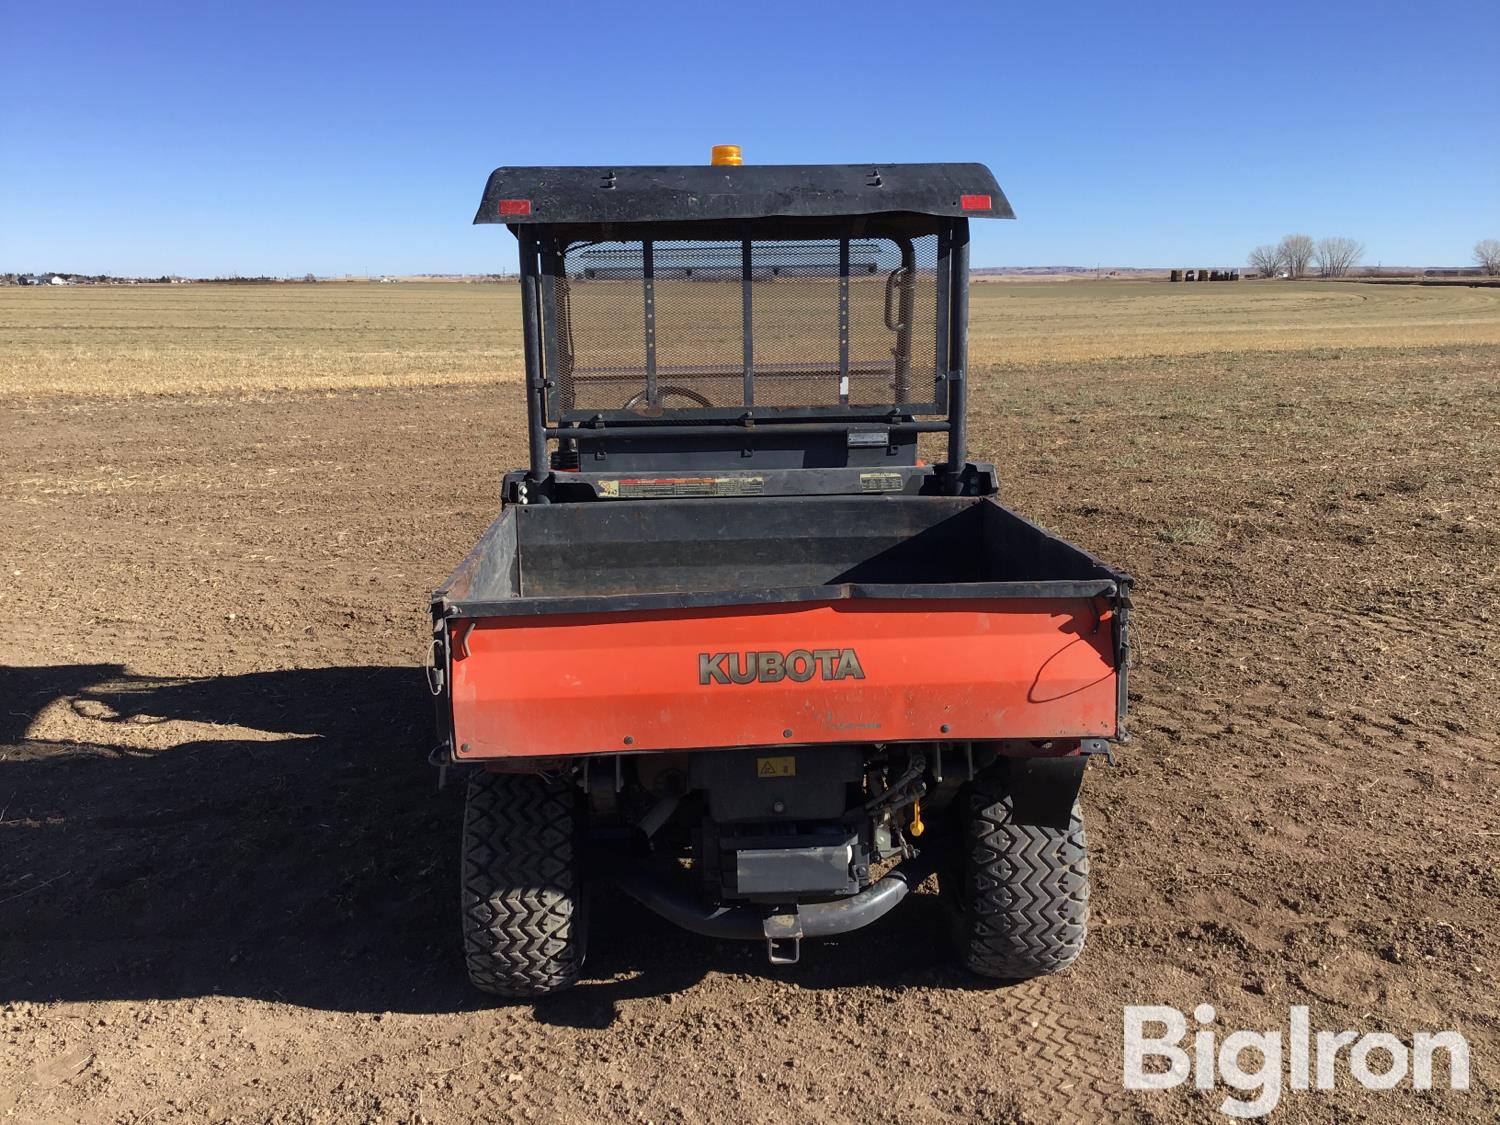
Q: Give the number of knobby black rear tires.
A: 2